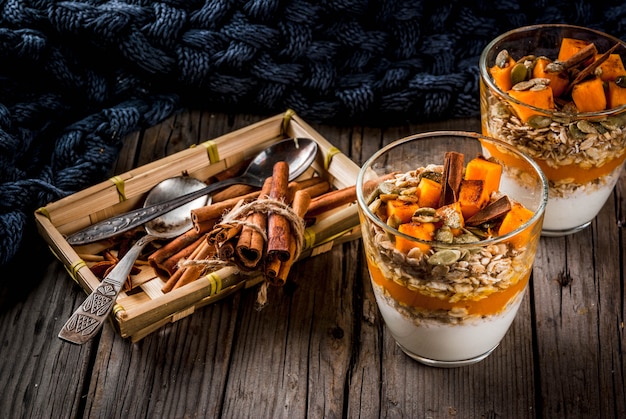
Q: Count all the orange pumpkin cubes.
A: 14